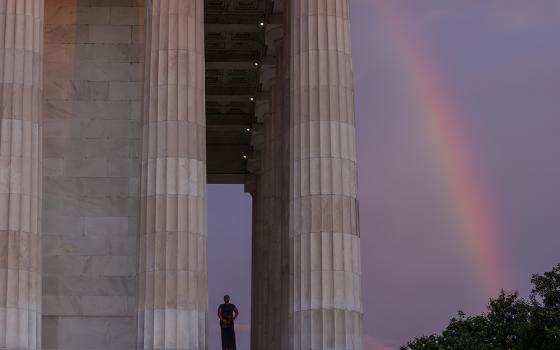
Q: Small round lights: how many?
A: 5